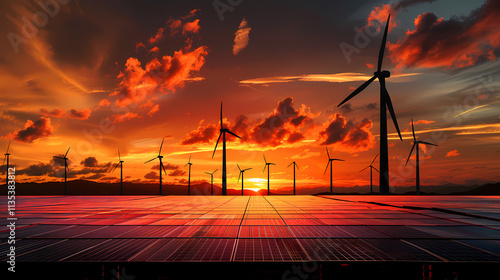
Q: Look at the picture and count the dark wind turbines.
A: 14